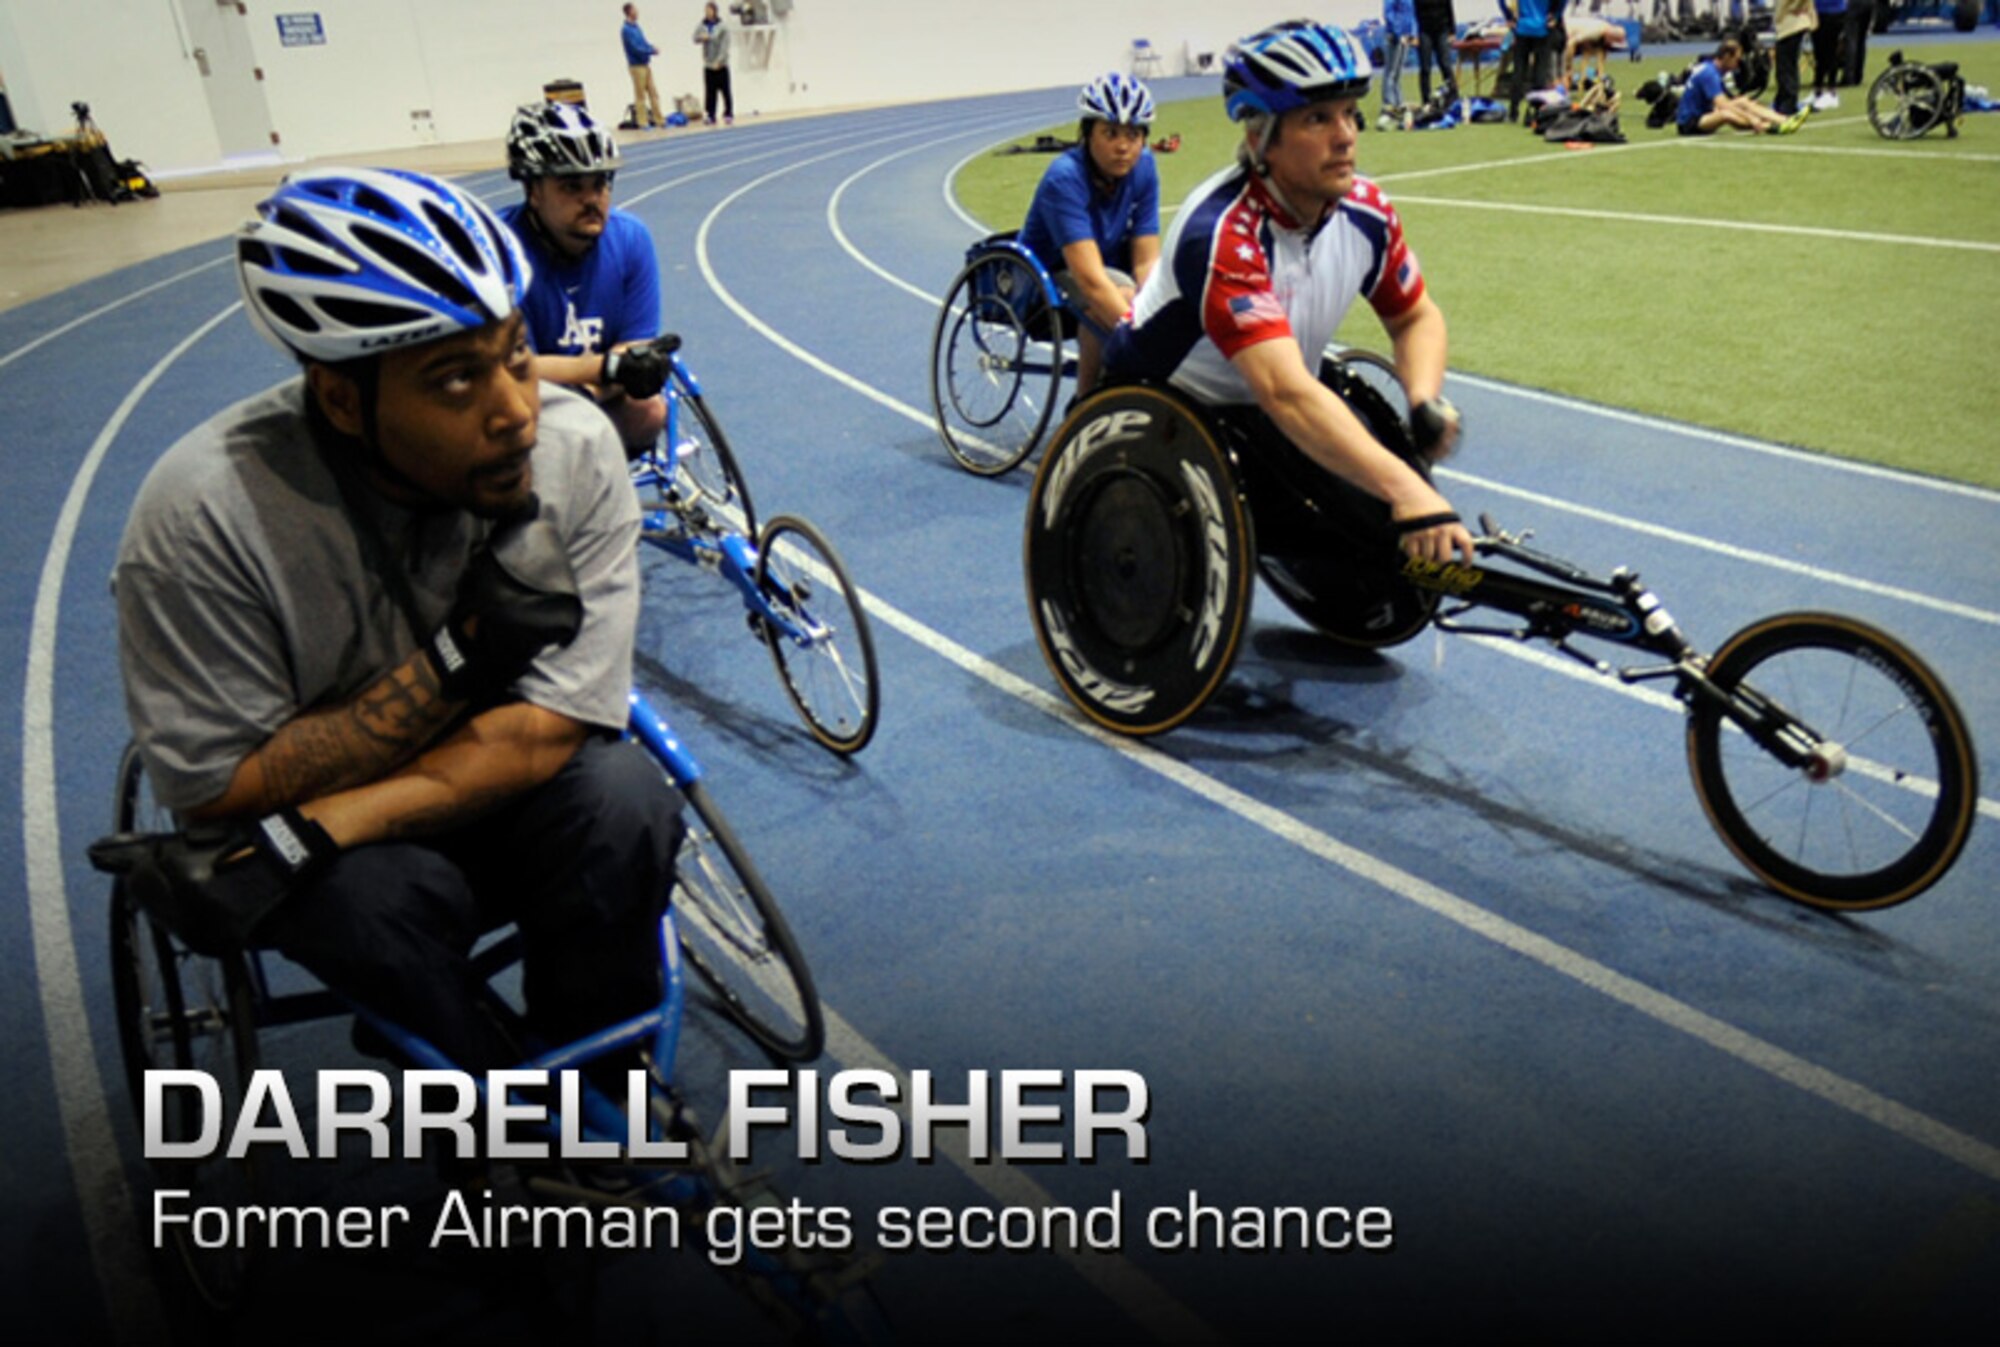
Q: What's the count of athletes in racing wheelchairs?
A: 4